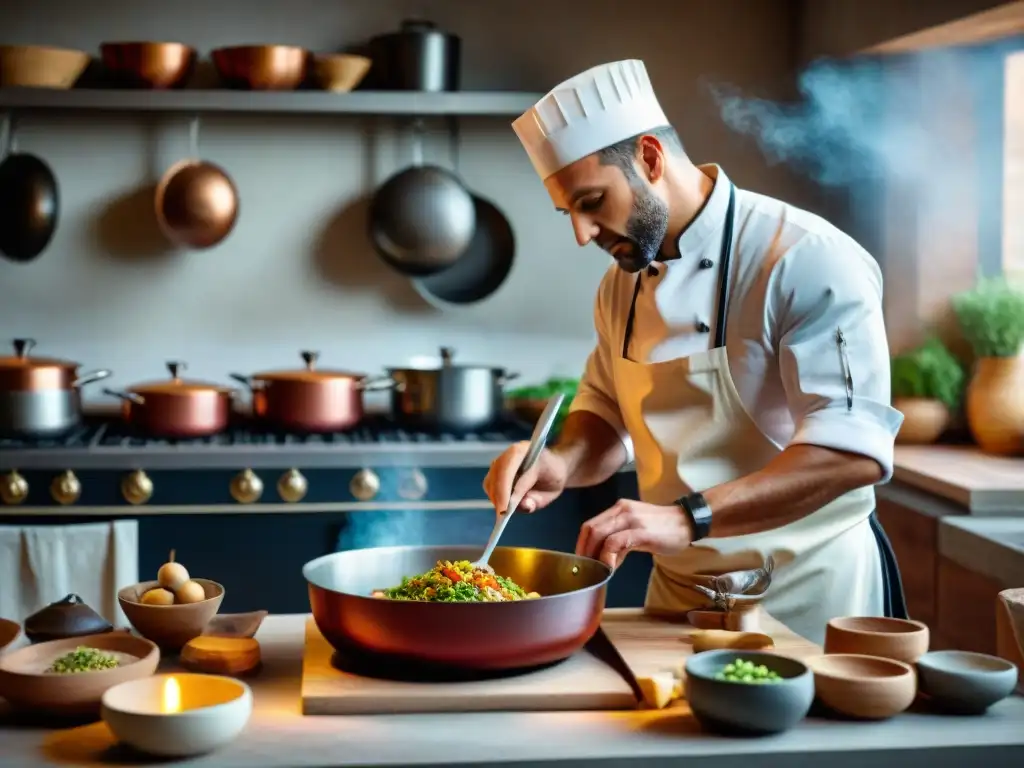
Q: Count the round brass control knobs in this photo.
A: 7